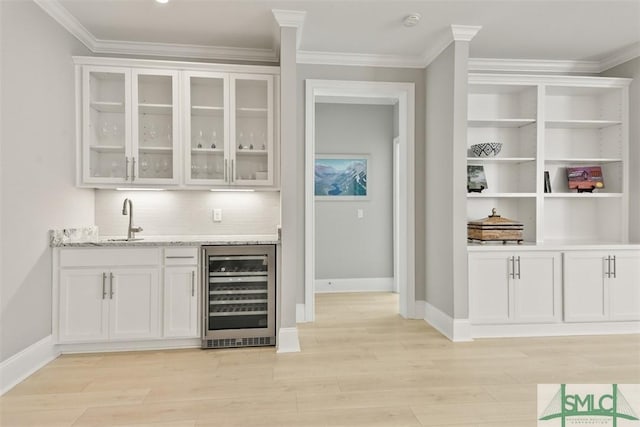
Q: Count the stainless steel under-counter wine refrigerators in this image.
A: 1